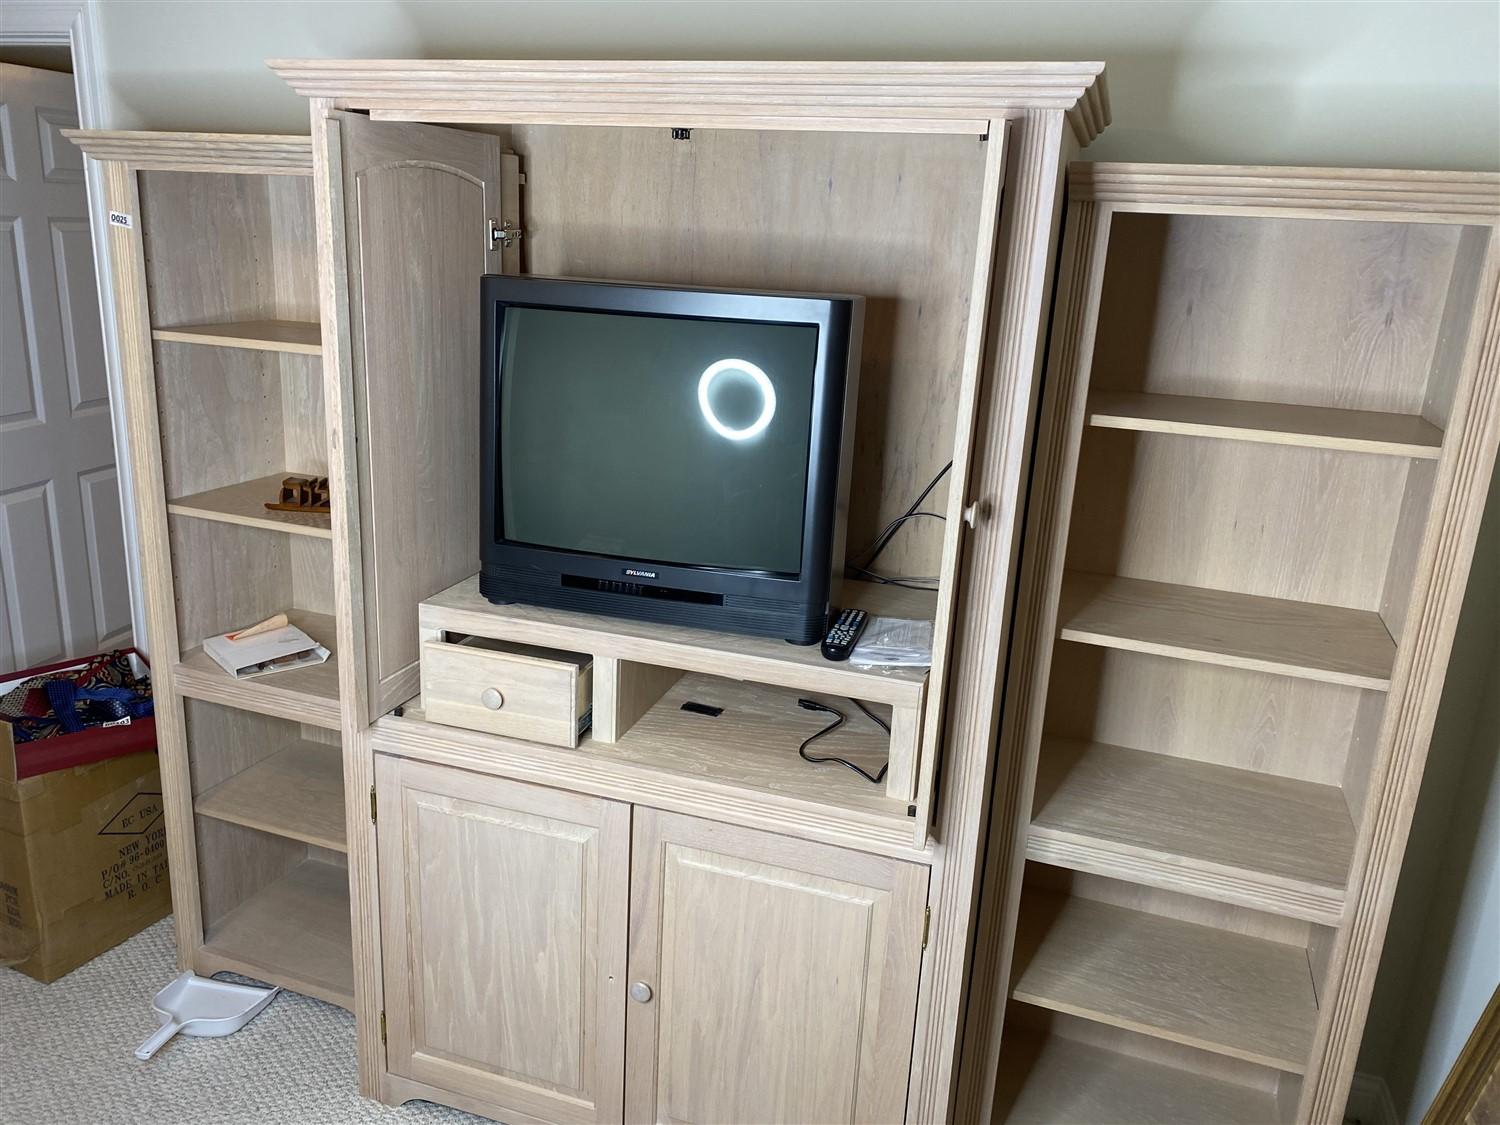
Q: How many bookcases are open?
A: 2